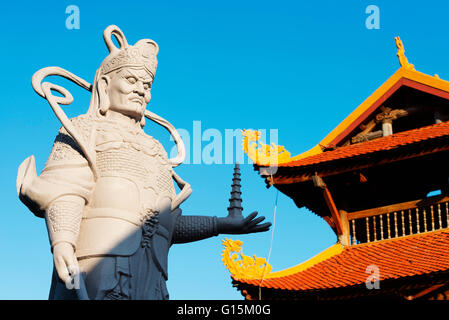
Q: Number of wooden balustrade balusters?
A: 13